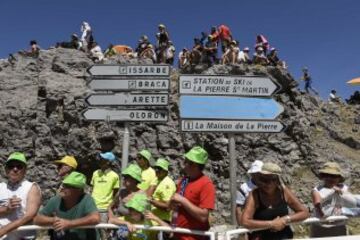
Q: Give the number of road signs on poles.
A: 7